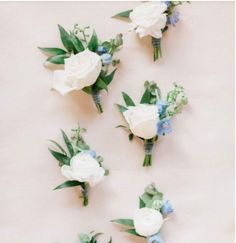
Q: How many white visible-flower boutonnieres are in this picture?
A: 5